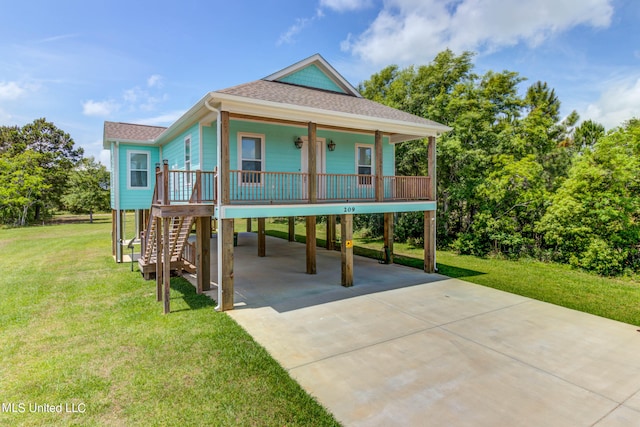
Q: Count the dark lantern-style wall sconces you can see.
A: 2